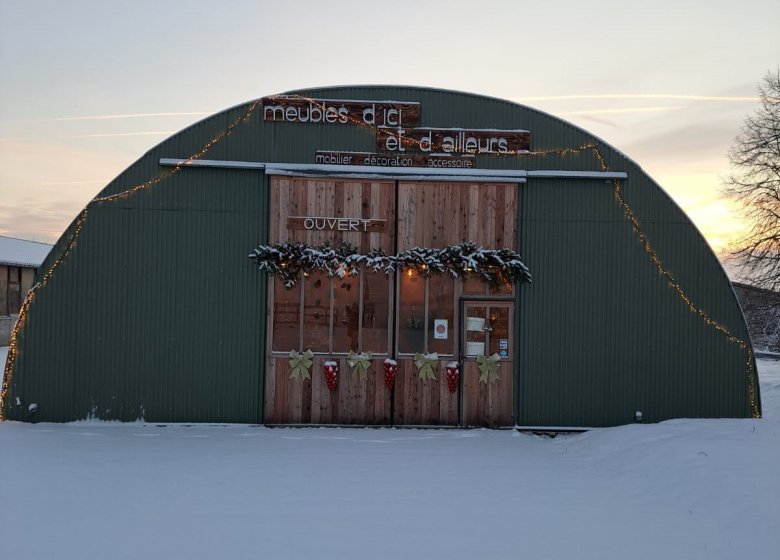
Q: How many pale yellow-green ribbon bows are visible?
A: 4